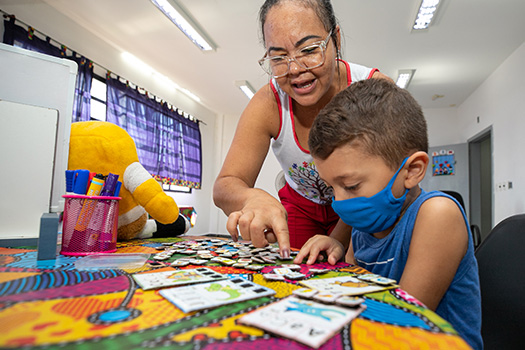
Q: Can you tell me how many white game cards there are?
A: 4